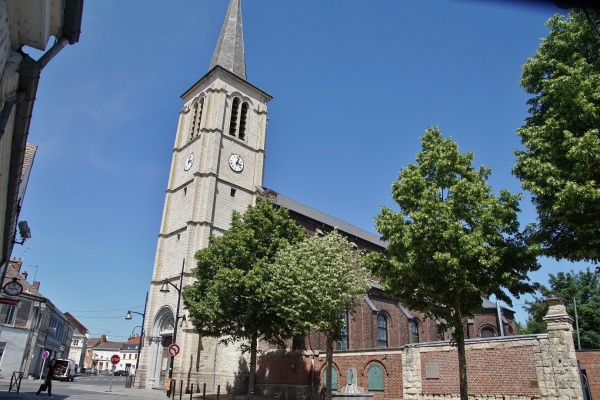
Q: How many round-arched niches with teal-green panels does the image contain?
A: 2